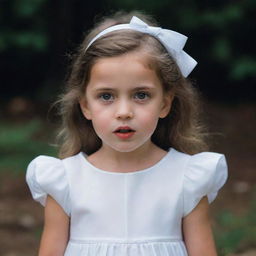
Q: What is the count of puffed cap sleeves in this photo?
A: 2